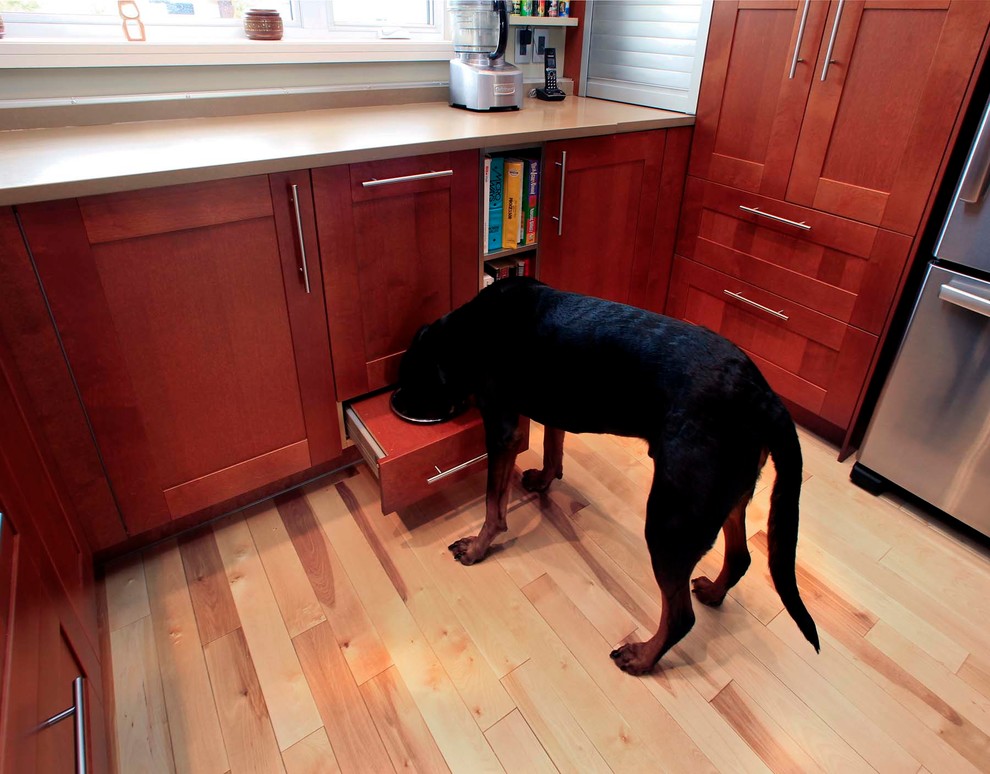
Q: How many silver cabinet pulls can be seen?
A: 9